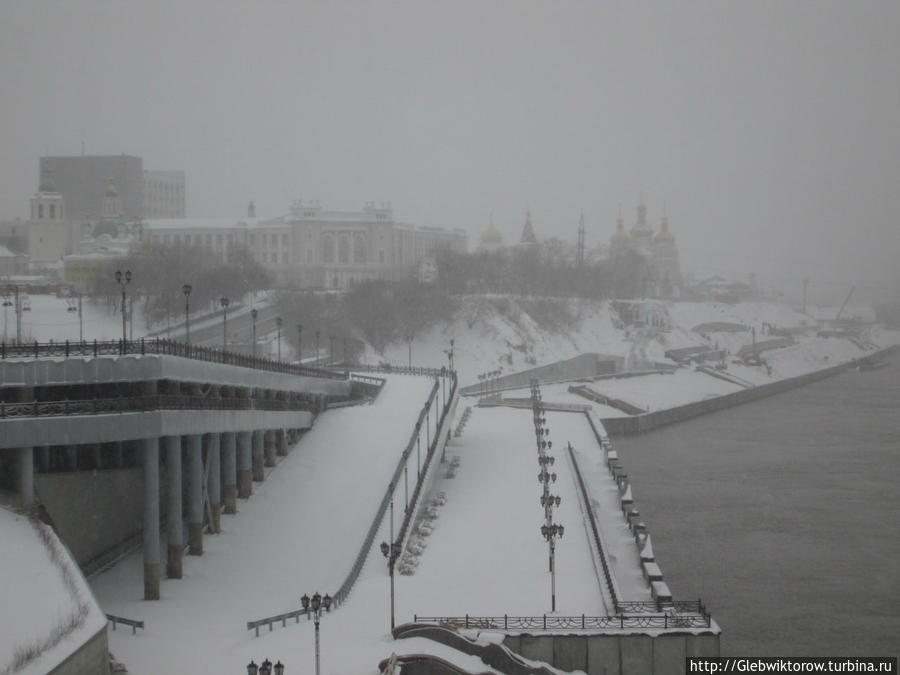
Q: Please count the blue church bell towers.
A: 0